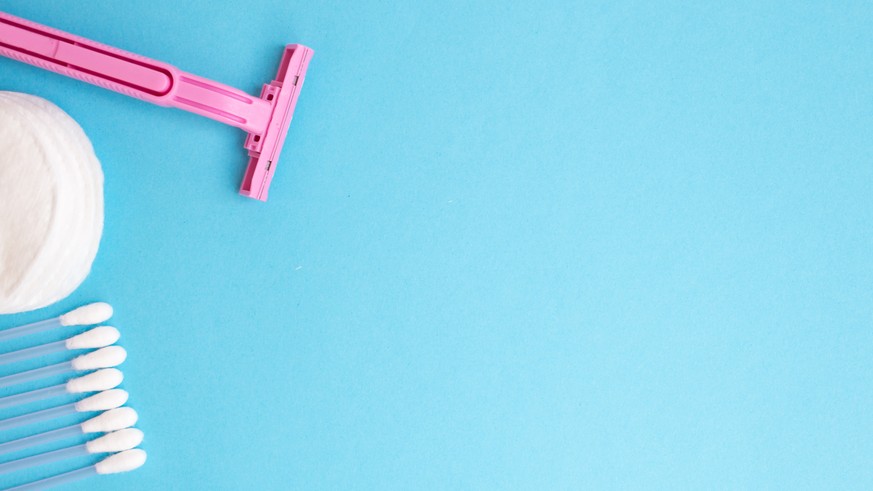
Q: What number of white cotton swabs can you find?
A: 8